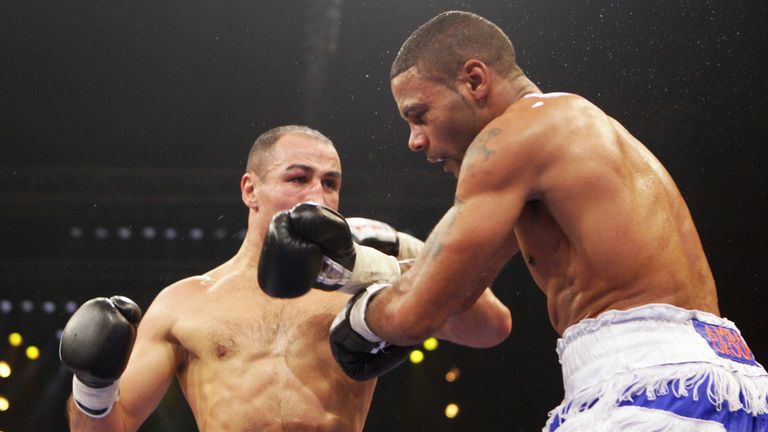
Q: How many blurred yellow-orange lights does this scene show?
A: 8